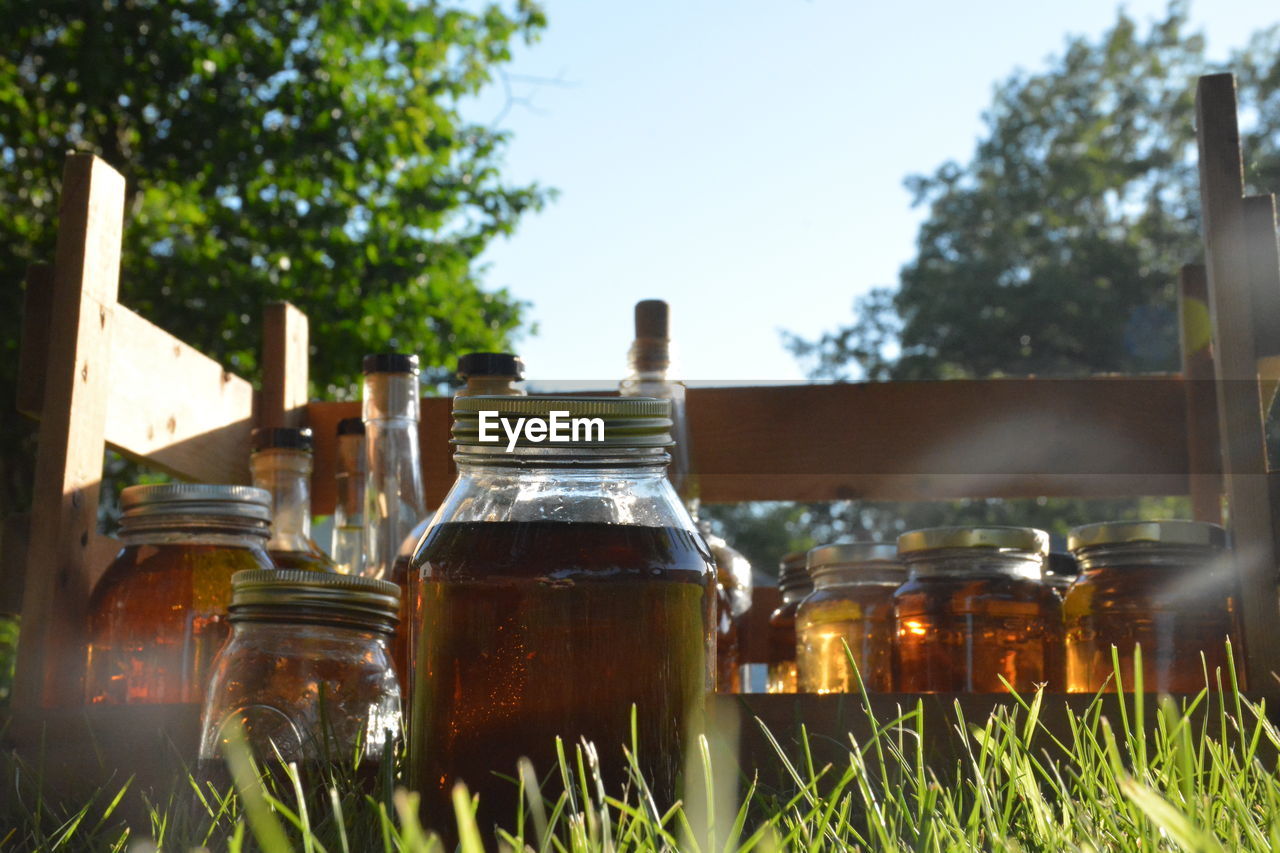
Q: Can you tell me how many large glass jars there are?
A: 1